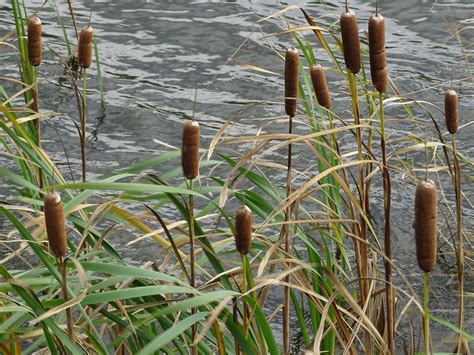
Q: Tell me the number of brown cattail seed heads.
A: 11